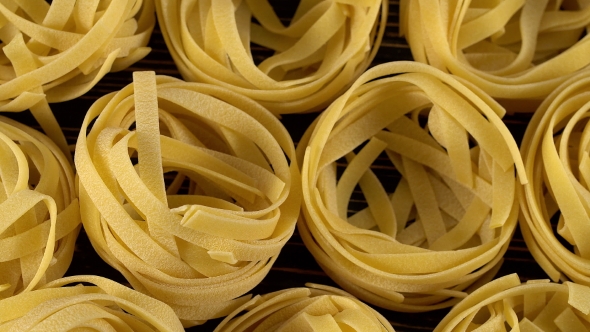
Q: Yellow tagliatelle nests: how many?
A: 10